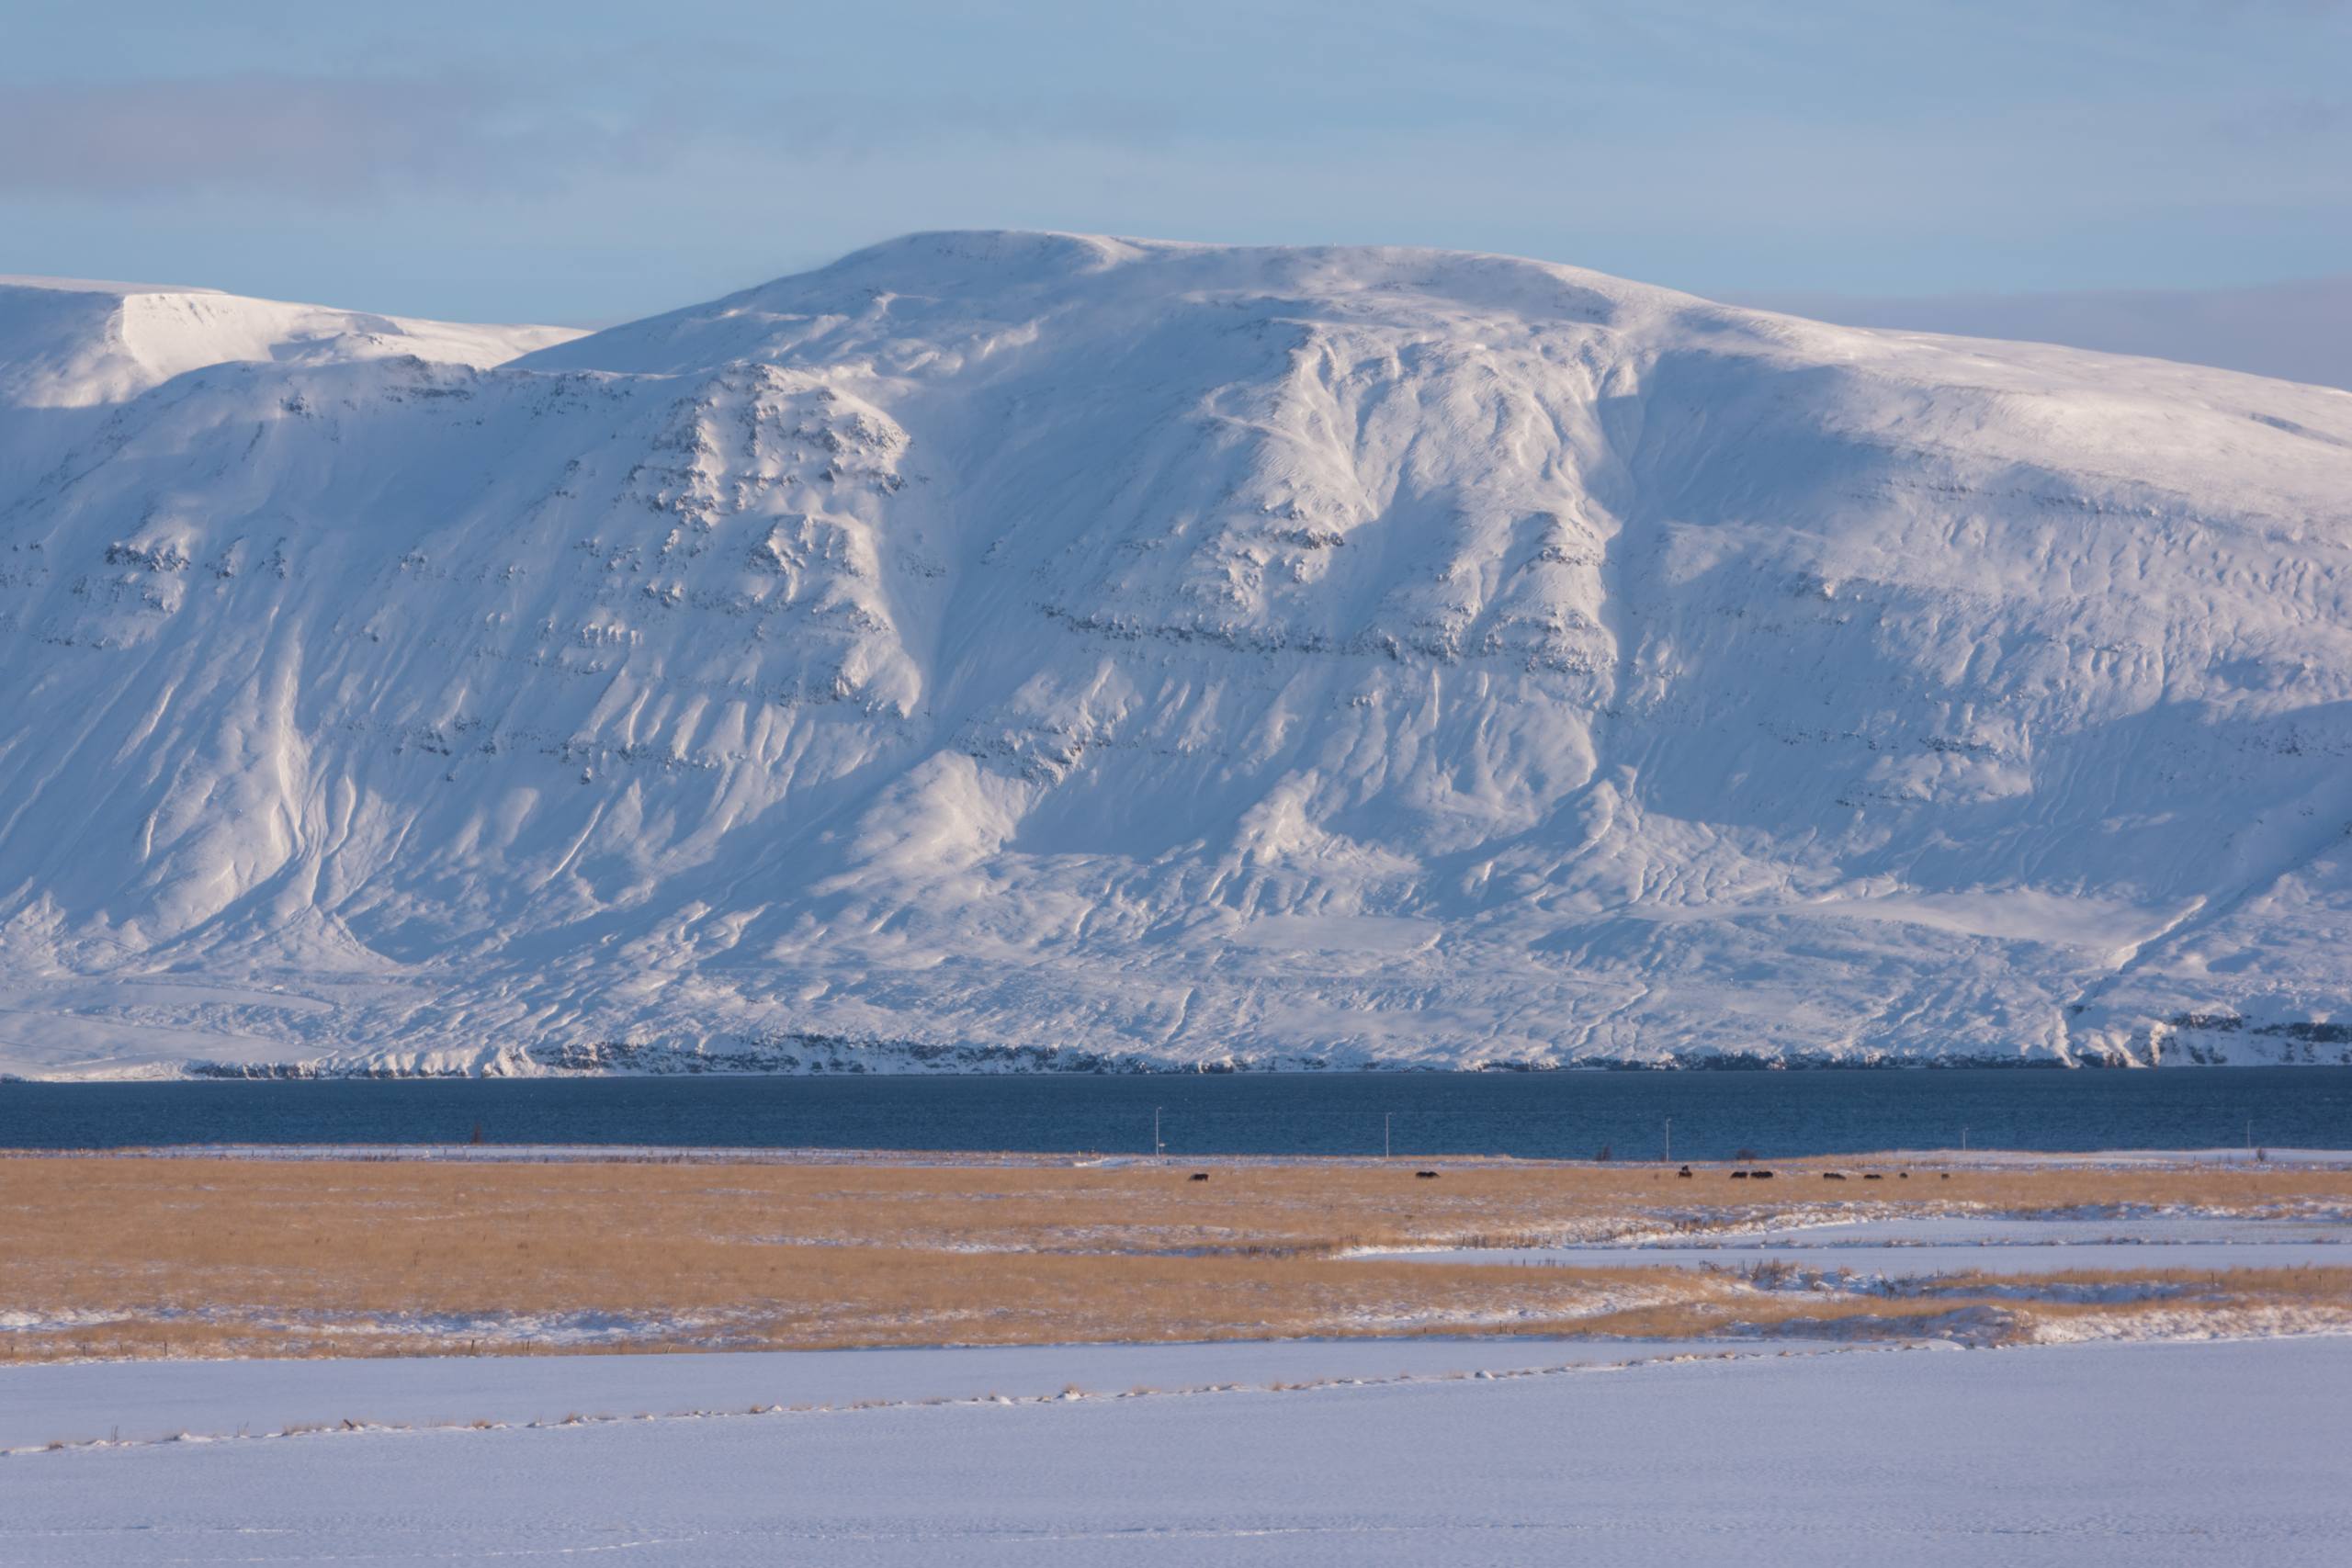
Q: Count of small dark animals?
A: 9